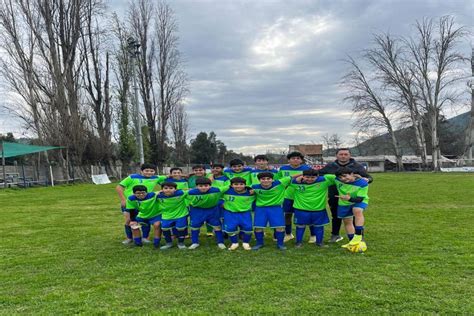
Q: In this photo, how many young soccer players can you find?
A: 14